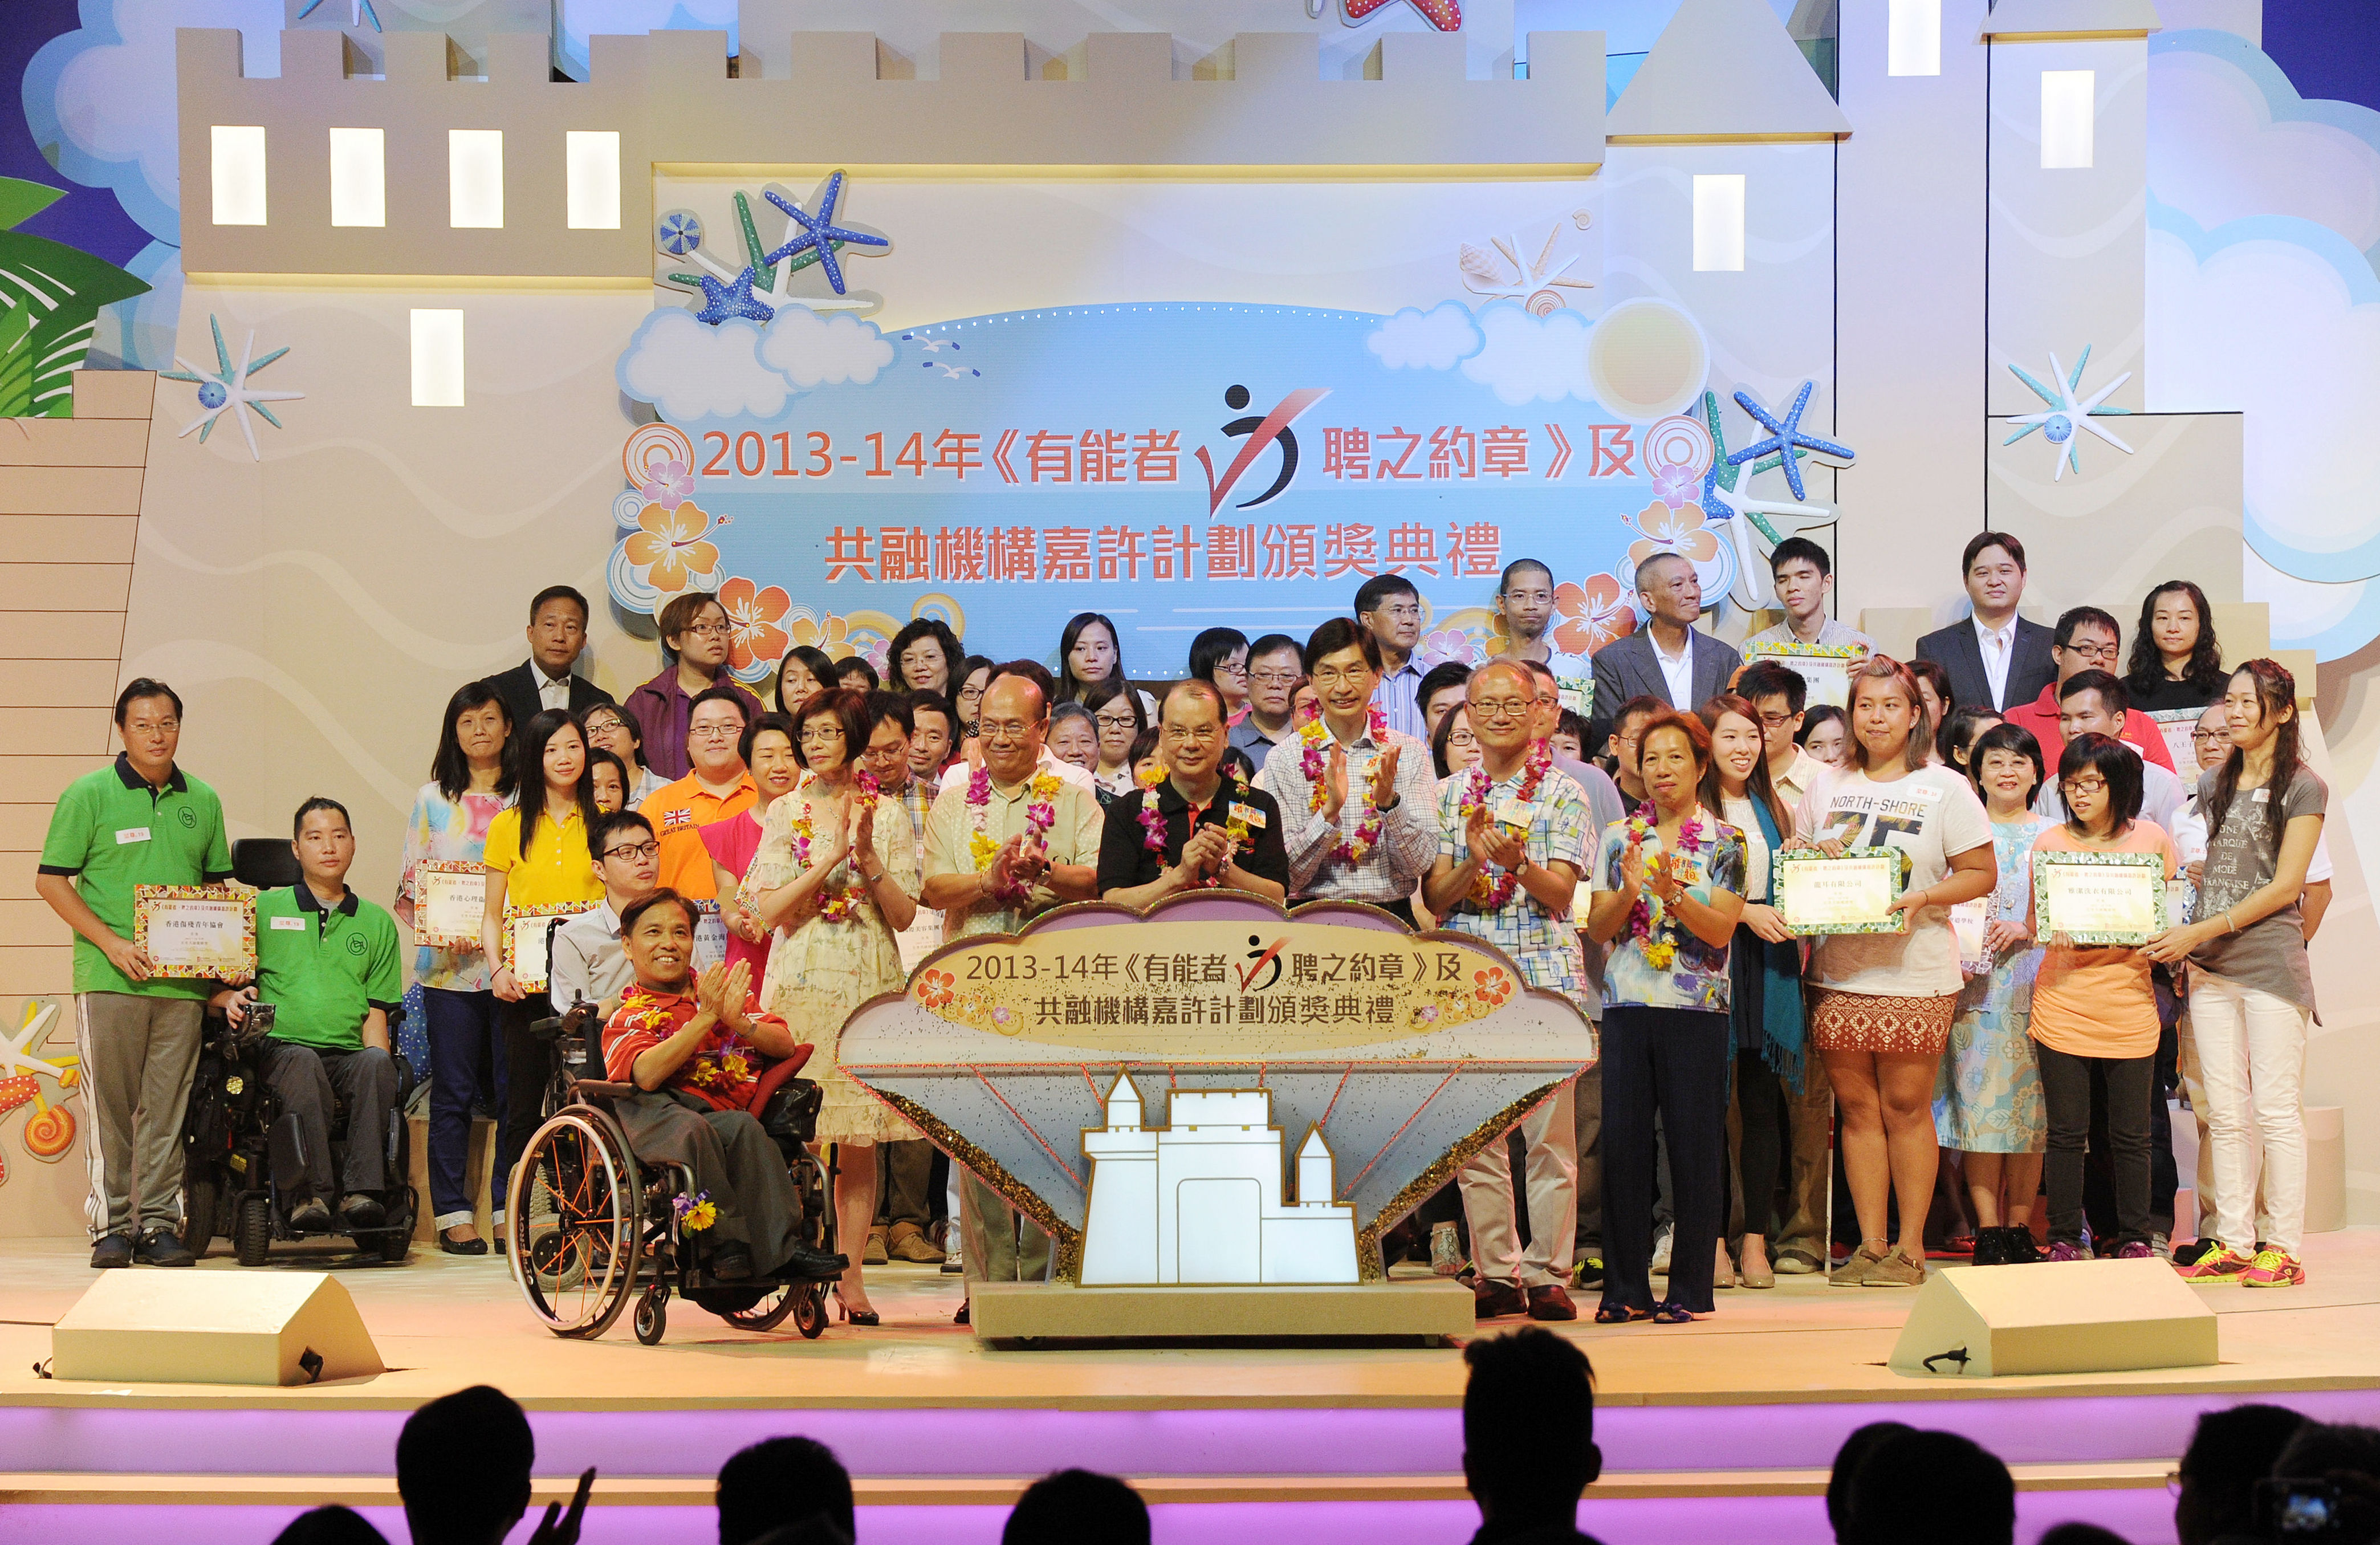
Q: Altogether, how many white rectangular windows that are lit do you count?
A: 8